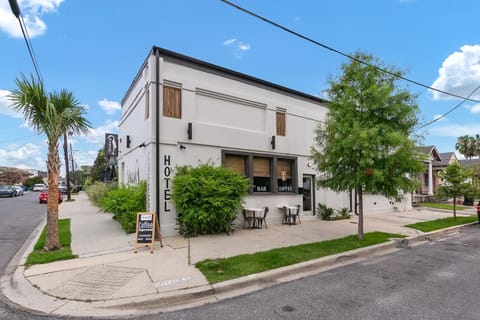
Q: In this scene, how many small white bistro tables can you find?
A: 2